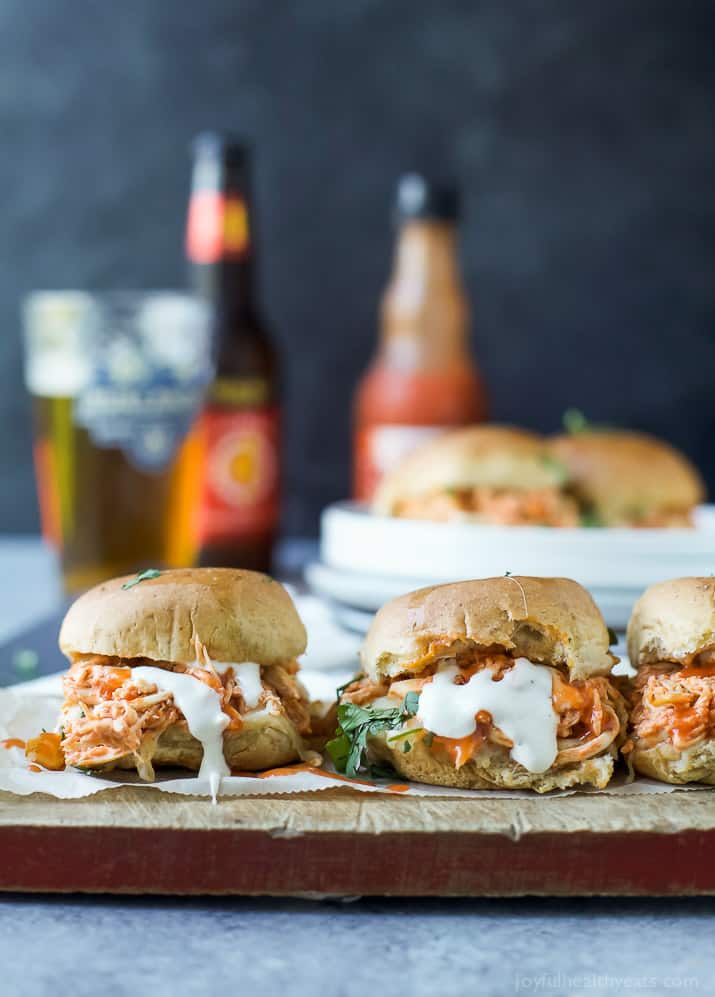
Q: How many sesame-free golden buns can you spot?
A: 5